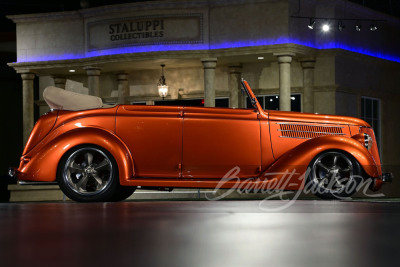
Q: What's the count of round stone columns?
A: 8